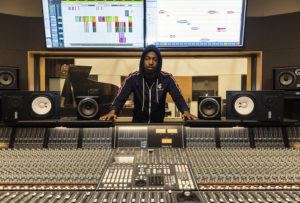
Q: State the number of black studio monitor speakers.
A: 6